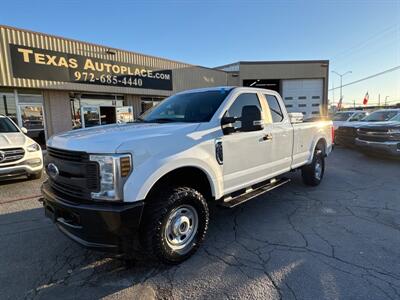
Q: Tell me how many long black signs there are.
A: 1